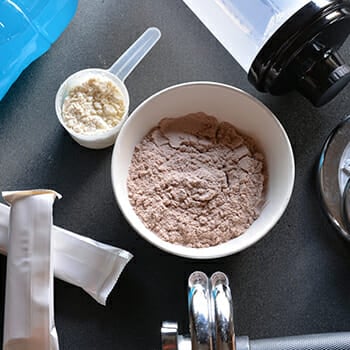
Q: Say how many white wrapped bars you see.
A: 2